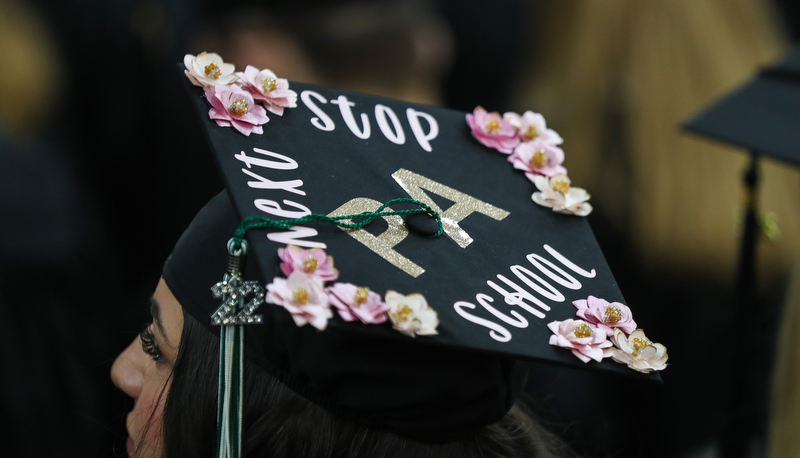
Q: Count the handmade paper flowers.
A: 14